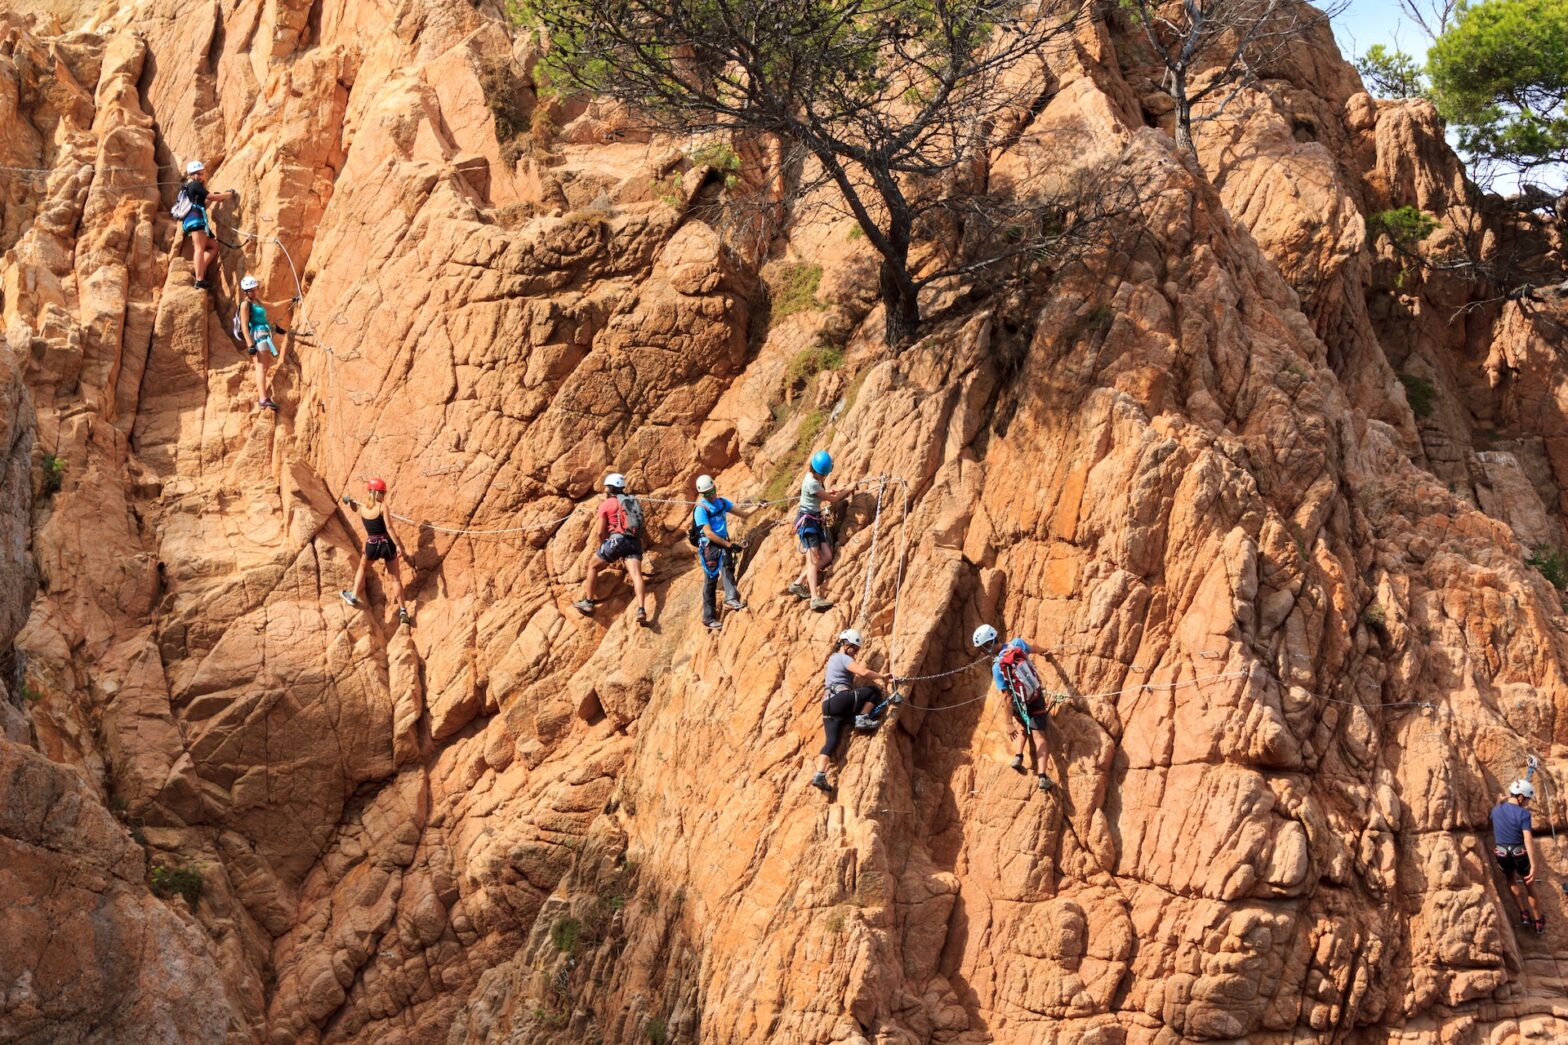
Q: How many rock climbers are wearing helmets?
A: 9